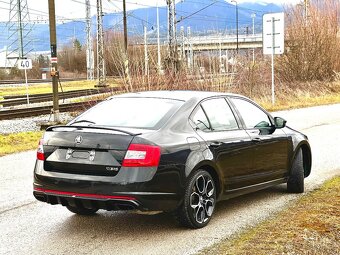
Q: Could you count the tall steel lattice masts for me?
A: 4